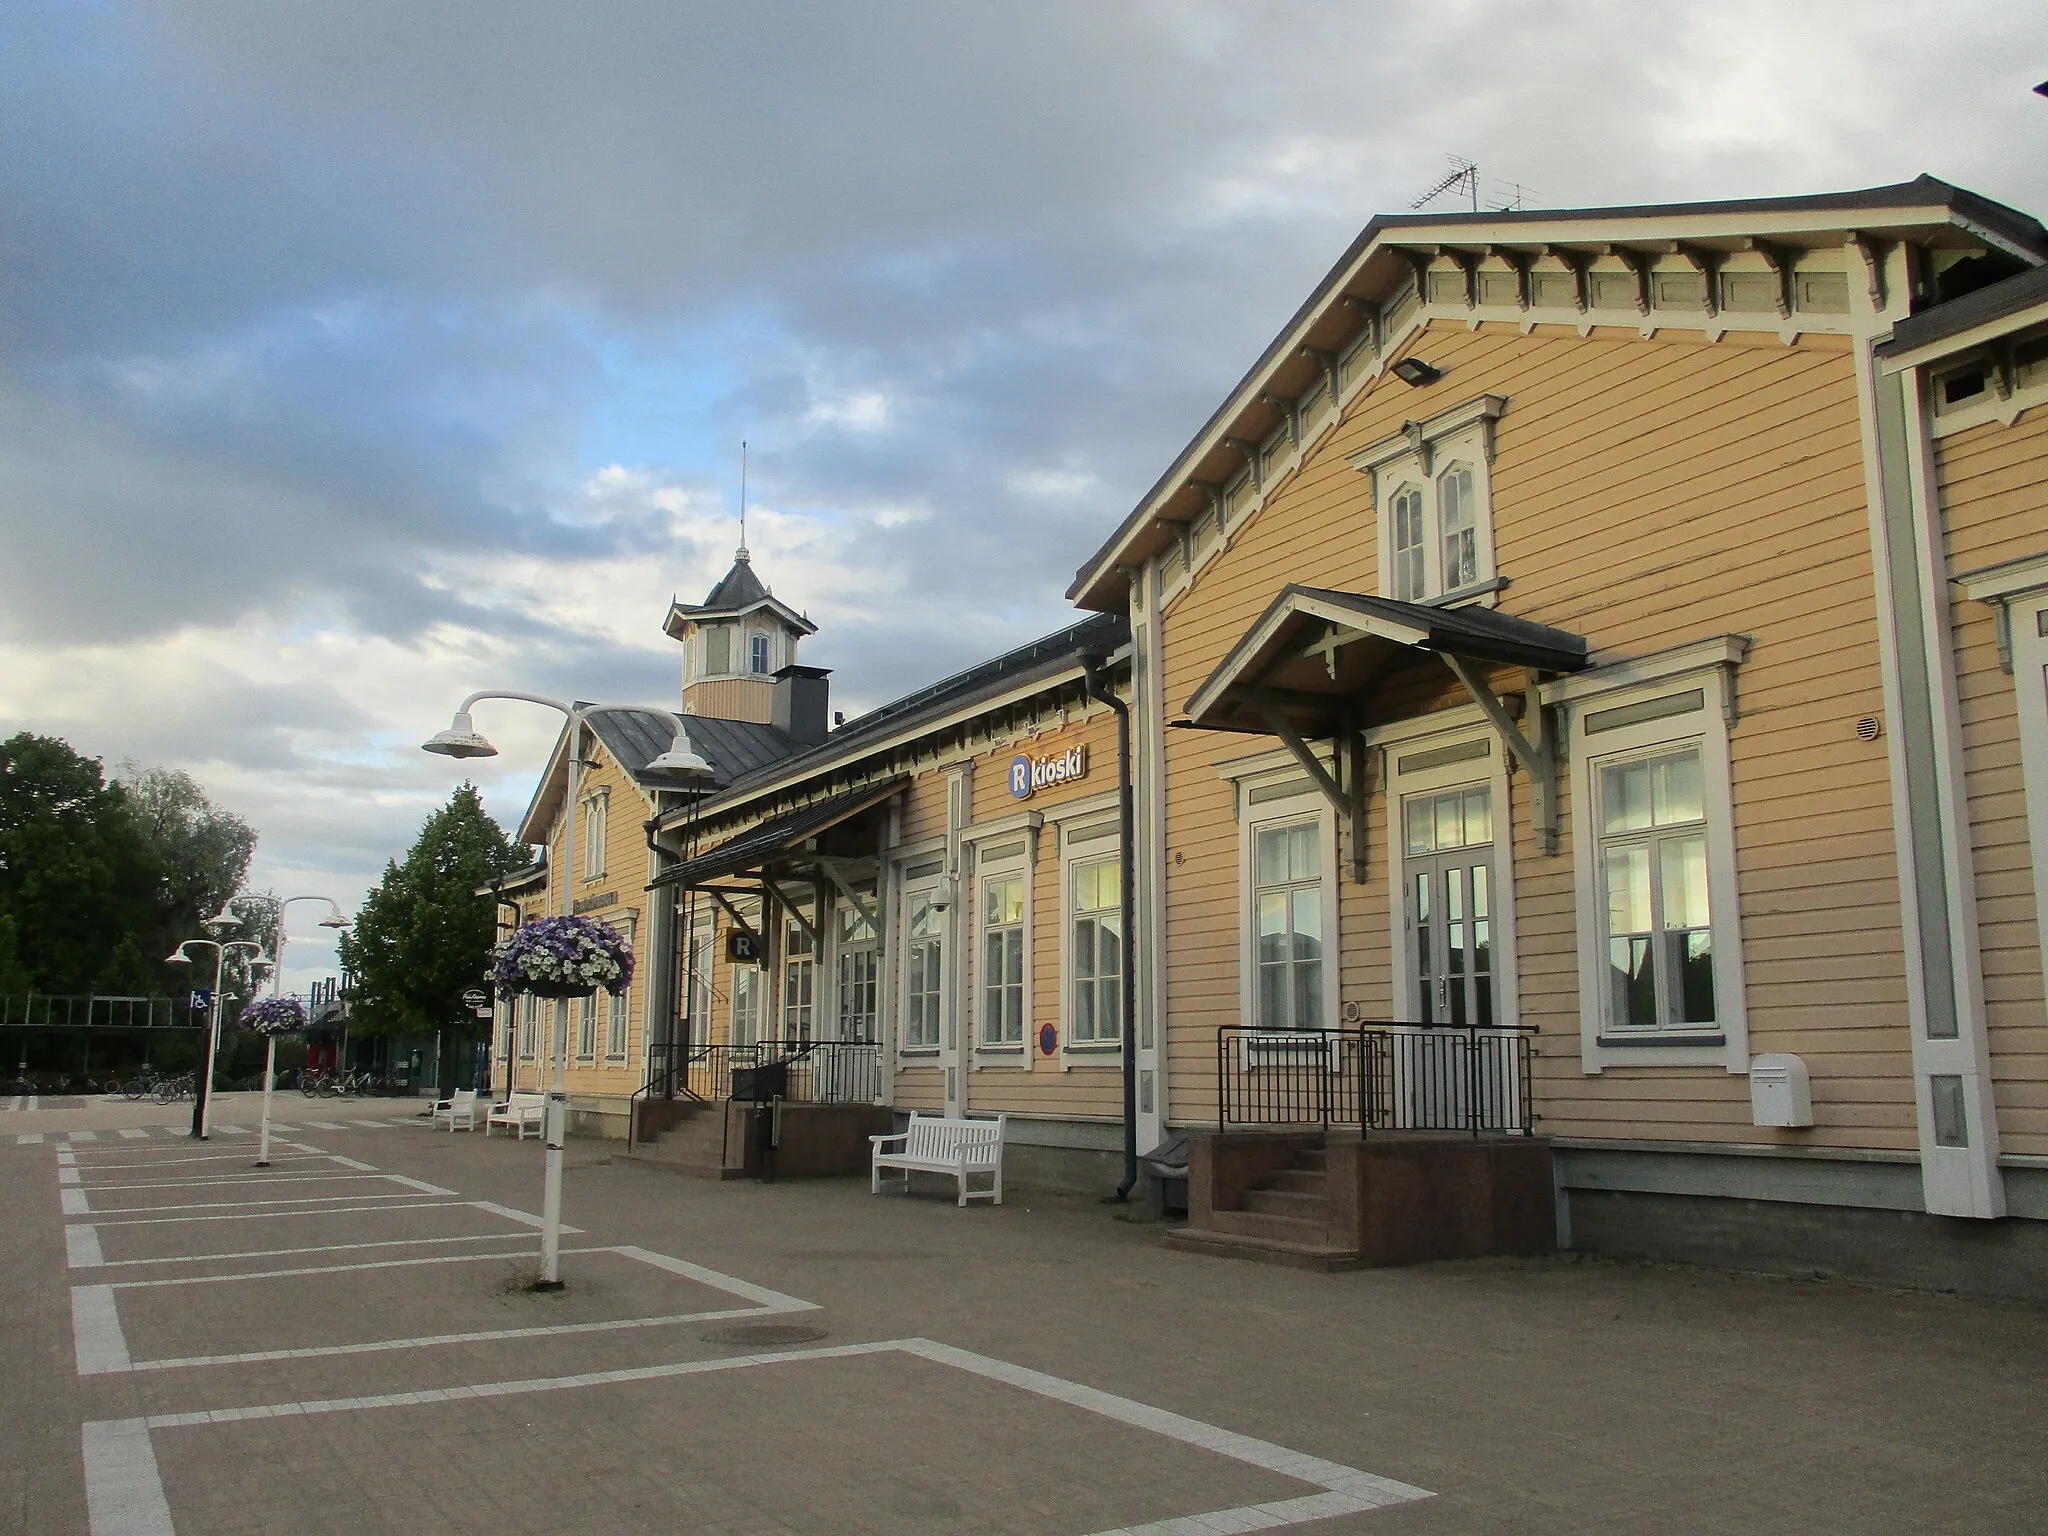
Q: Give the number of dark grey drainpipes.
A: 3